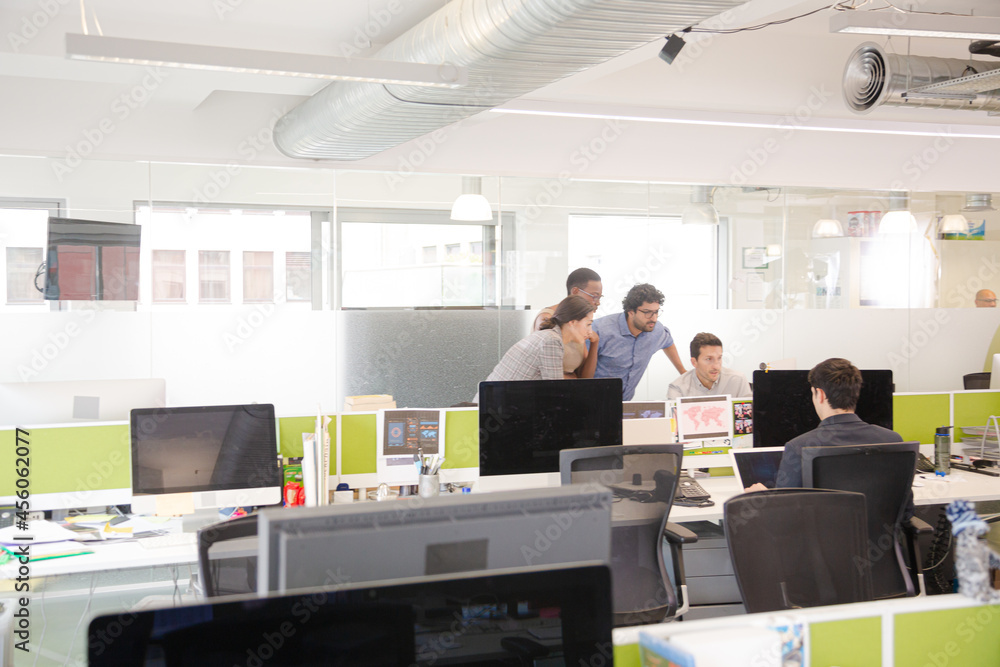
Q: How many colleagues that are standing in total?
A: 3